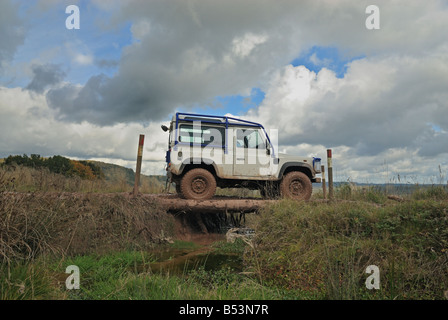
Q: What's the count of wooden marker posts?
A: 3